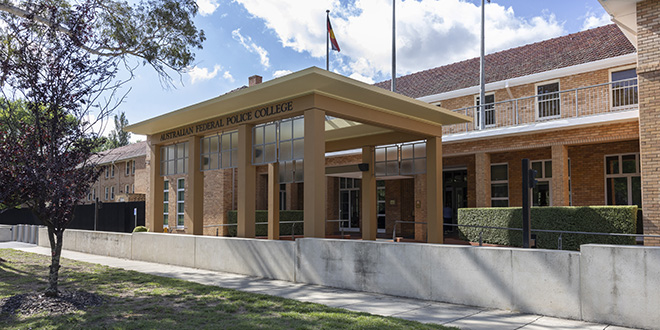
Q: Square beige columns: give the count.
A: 7